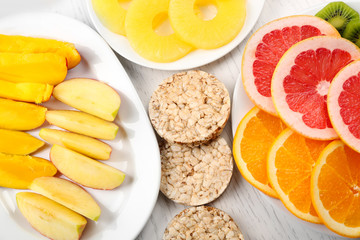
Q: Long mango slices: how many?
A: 6